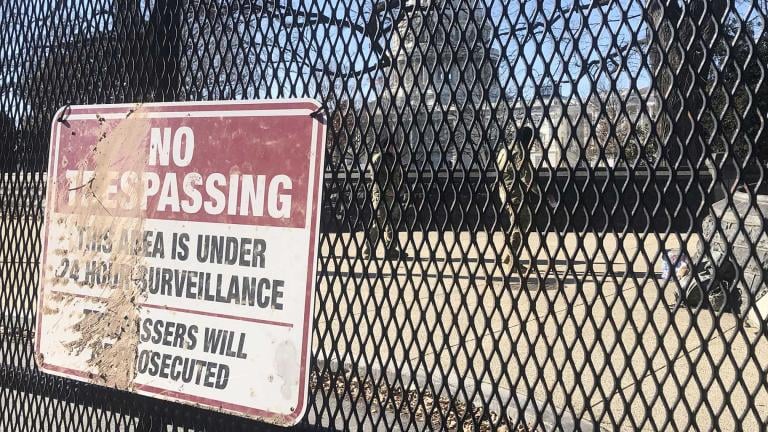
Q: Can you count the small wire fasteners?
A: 2